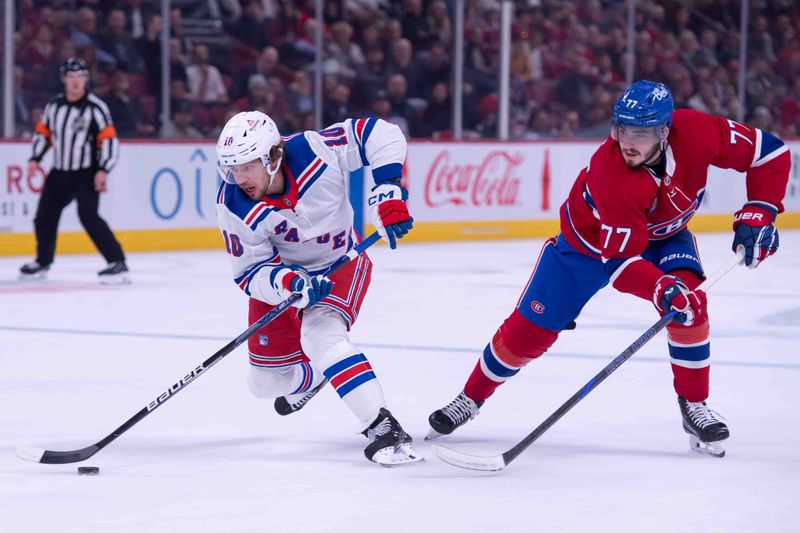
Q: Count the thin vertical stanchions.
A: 7